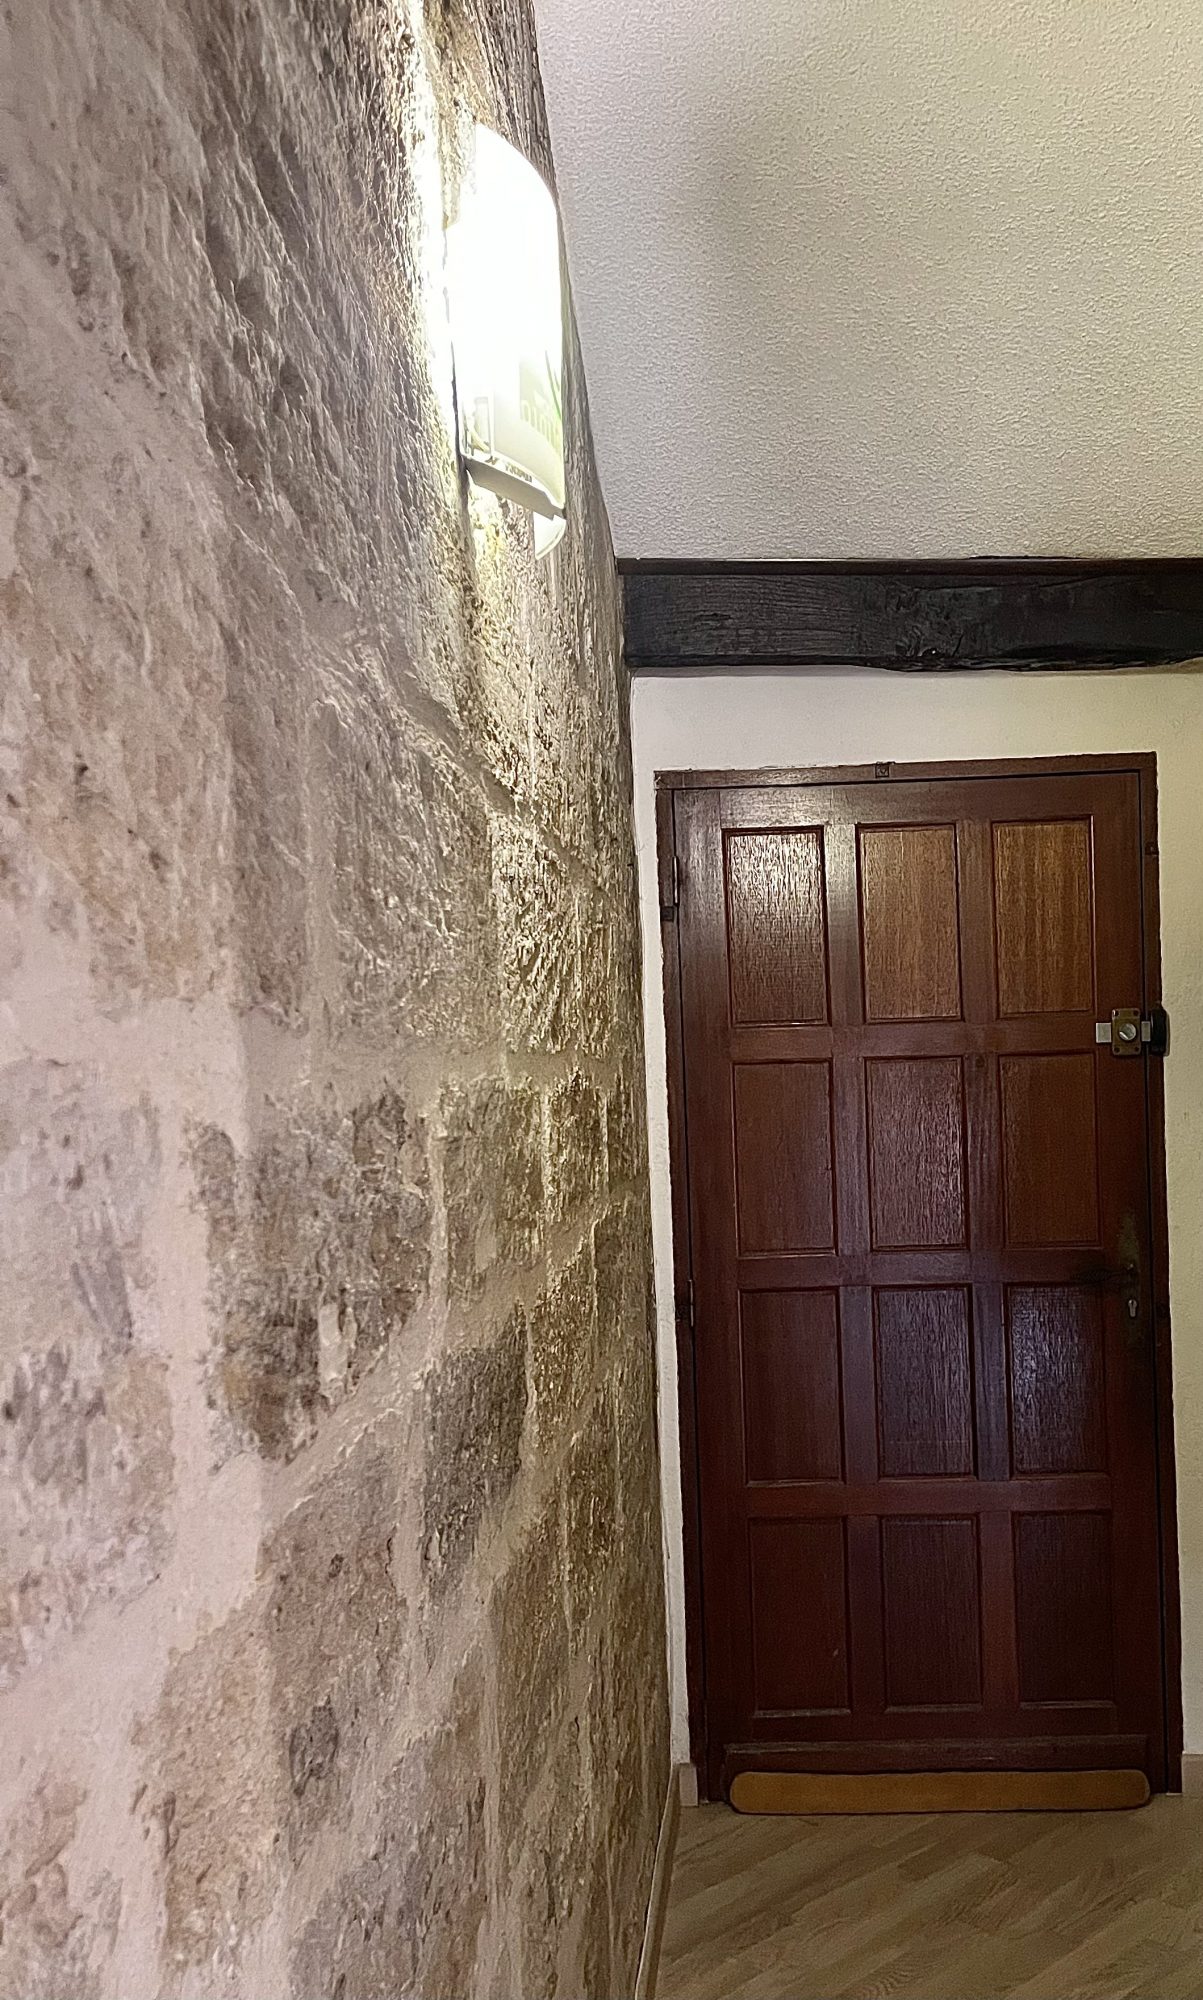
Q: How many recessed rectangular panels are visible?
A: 12